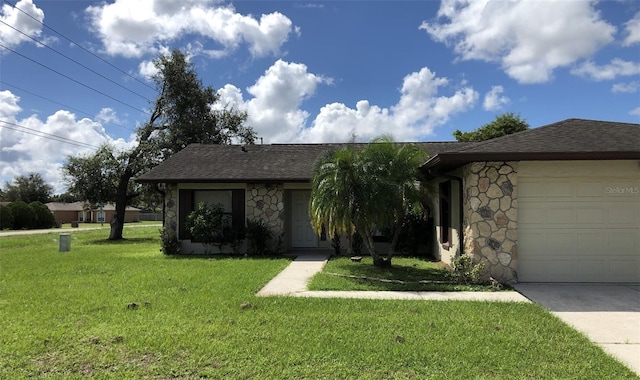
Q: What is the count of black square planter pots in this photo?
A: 0